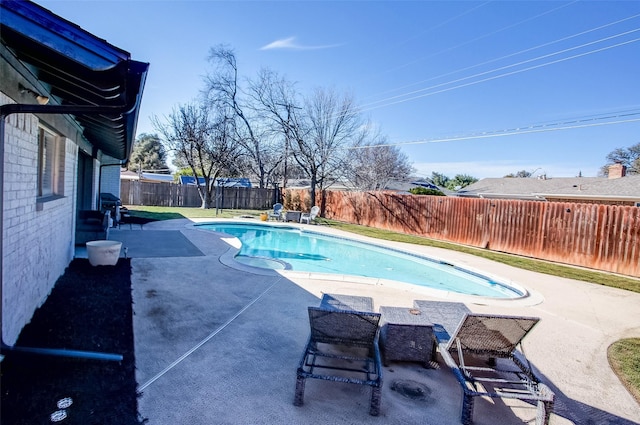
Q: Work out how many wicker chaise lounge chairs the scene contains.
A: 2